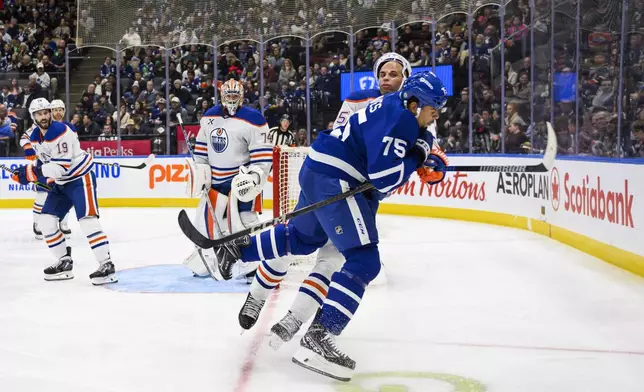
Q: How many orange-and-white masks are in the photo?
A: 1